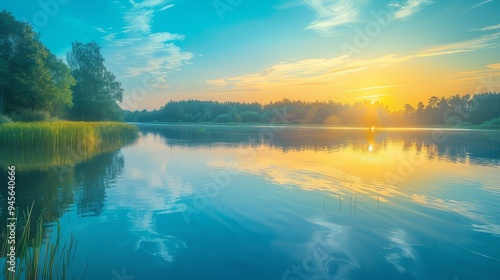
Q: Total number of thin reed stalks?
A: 5